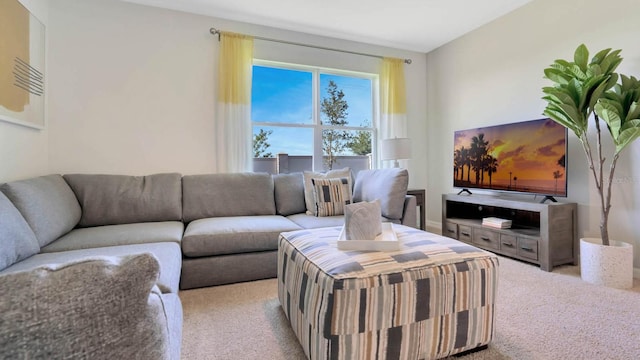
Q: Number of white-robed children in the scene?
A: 0